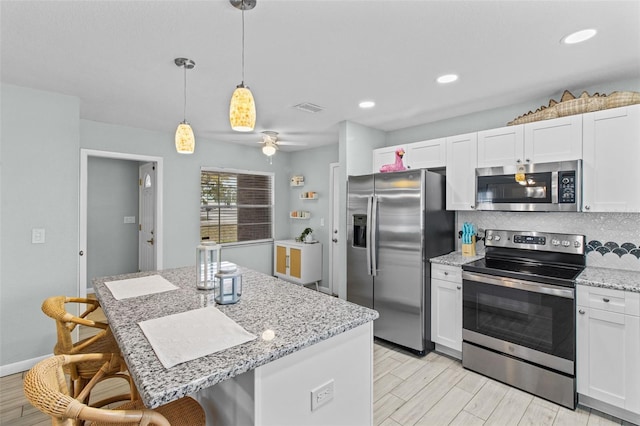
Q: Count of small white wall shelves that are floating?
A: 3